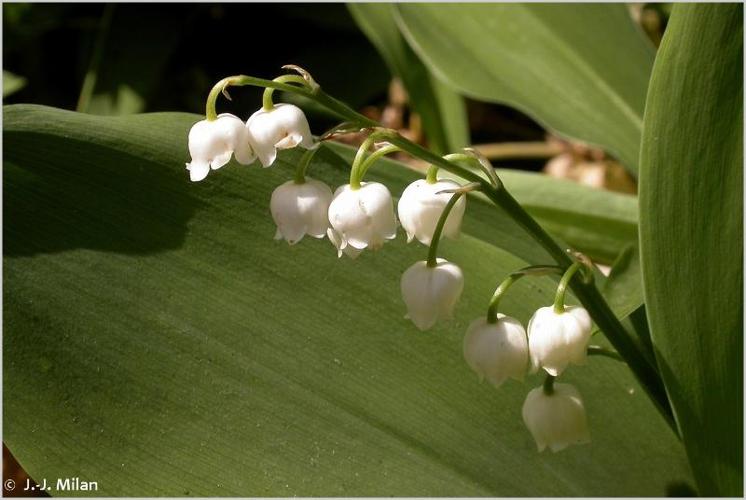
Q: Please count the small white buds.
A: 9